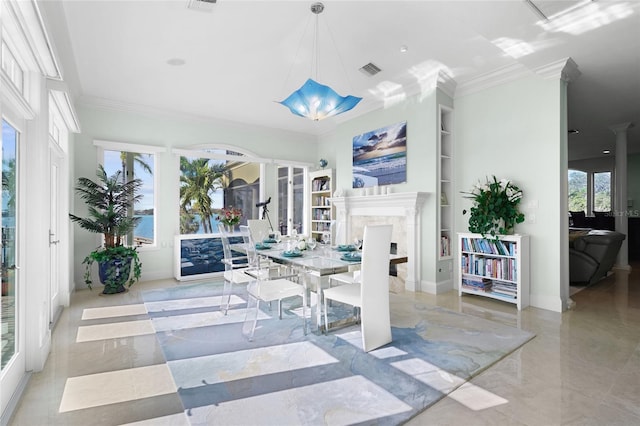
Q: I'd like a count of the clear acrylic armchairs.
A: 2